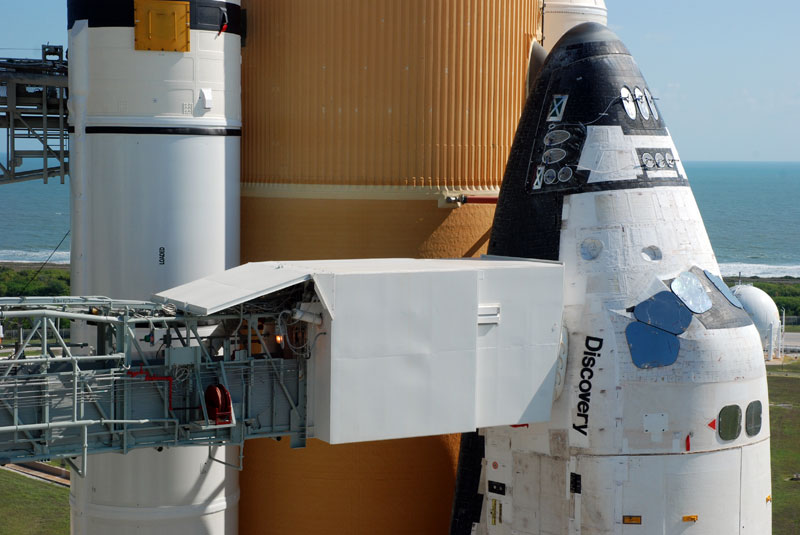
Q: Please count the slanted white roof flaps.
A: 1